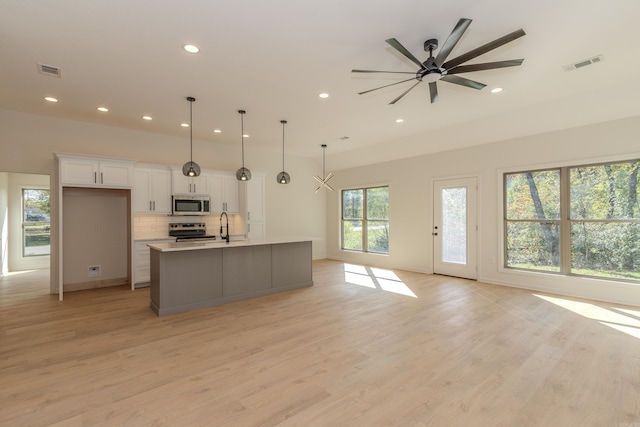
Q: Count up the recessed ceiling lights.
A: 10